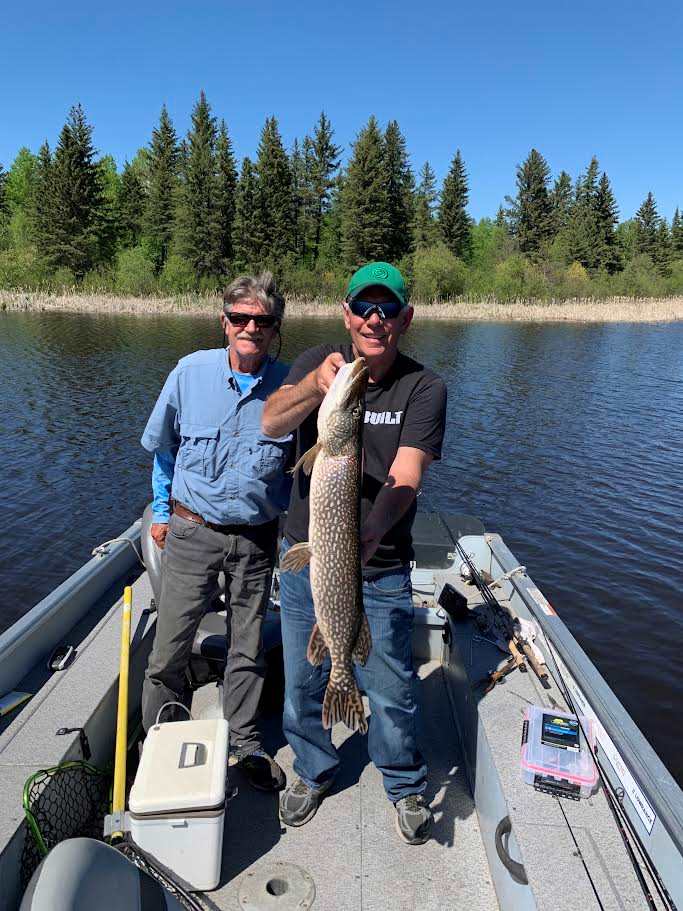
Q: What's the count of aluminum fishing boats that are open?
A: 1